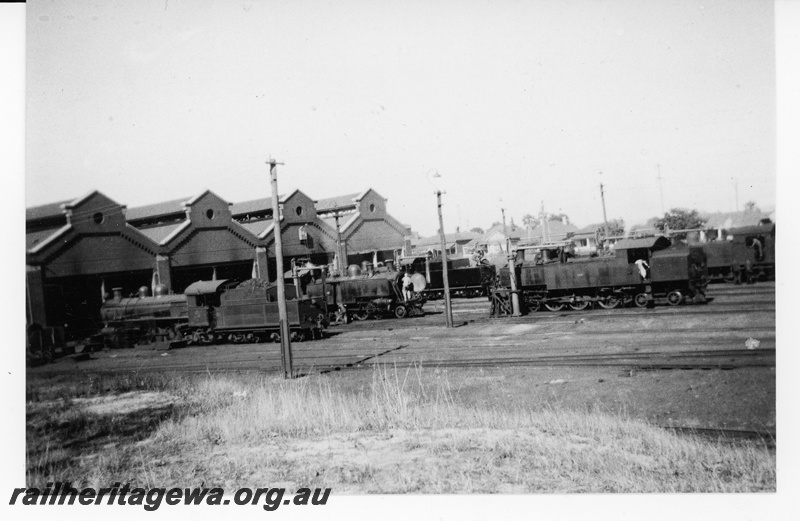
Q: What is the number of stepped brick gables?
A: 4